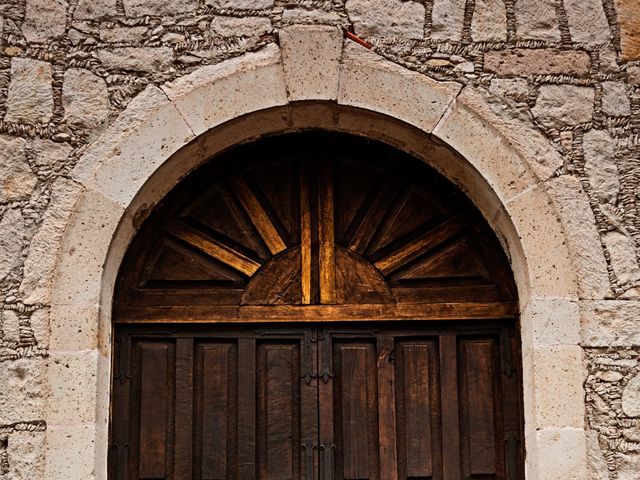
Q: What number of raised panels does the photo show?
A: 12